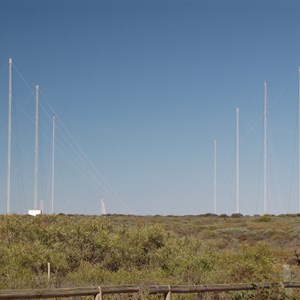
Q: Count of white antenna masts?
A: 7